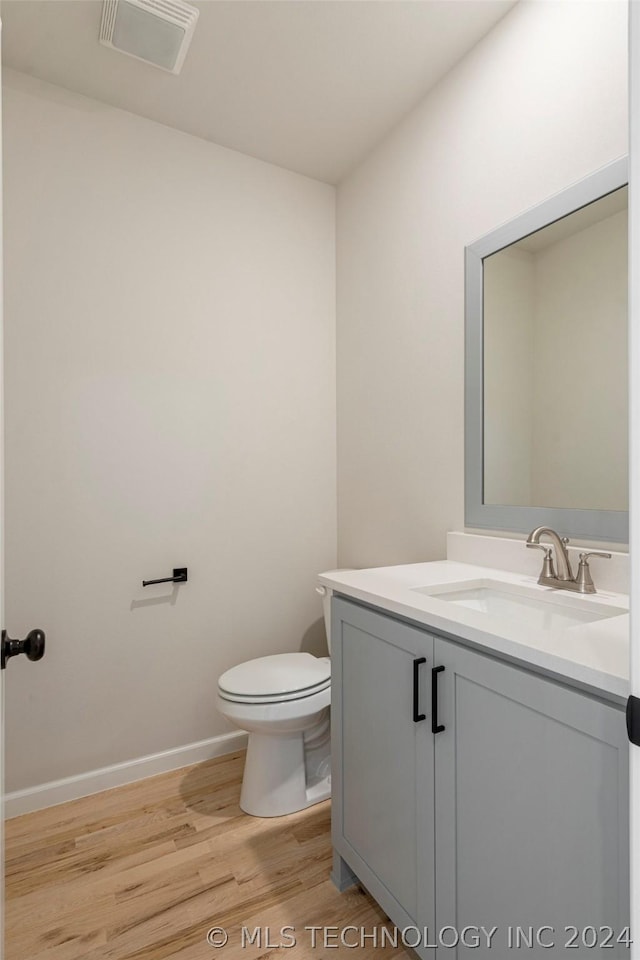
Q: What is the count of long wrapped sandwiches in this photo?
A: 0